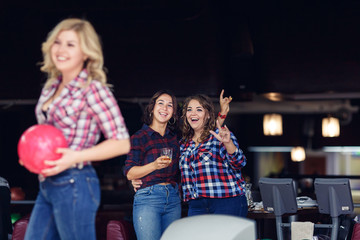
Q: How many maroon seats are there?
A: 3